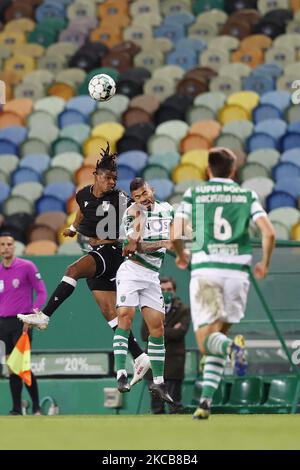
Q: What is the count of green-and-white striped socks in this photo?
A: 4